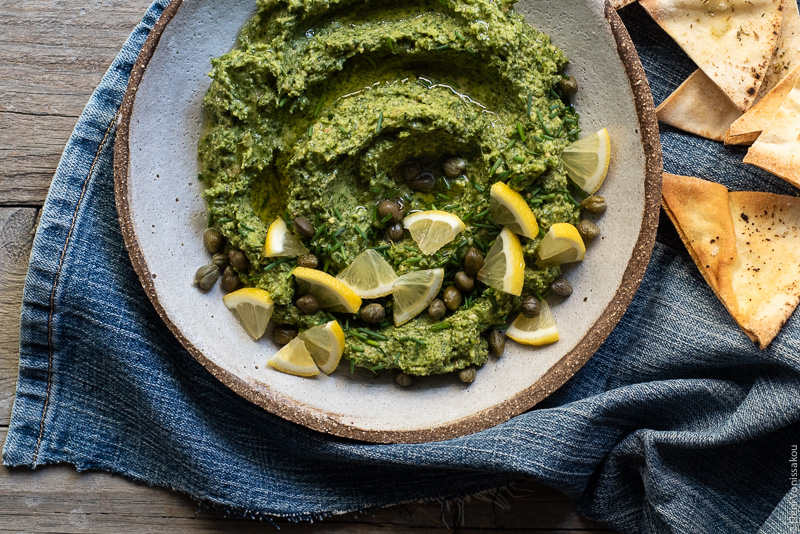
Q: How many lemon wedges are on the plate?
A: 13